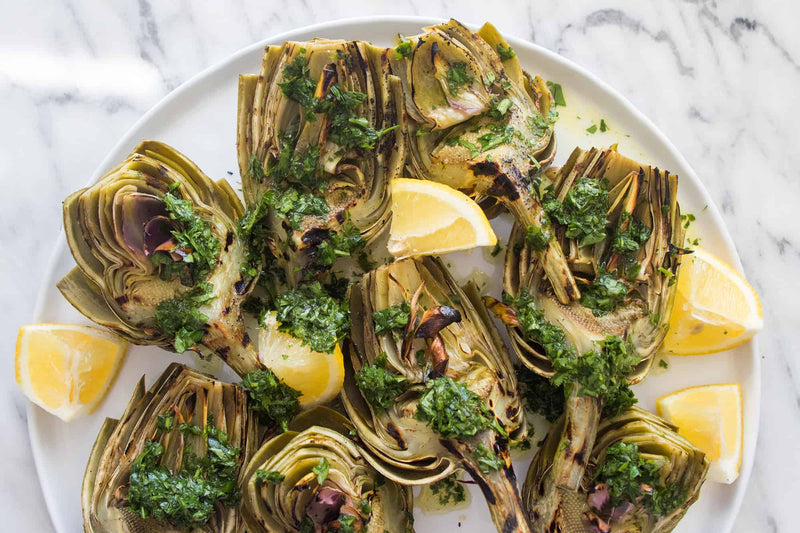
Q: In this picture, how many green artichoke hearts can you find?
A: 8